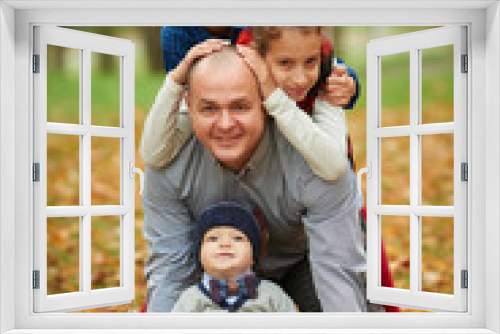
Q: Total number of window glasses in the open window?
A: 12